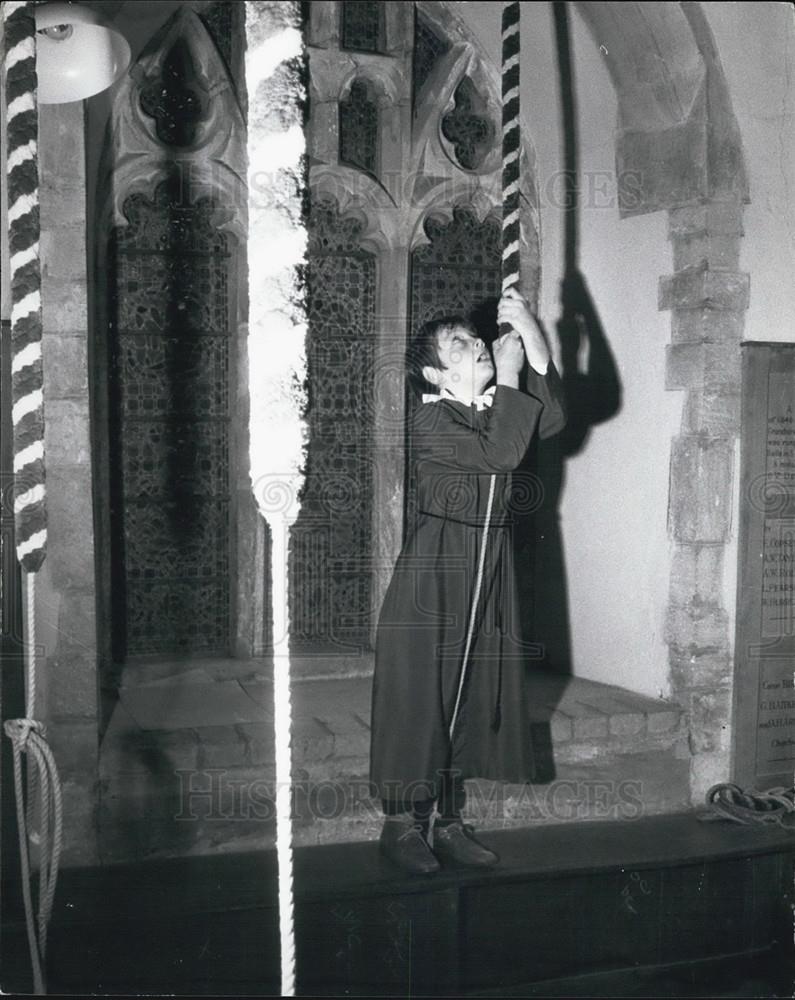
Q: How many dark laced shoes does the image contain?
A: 2